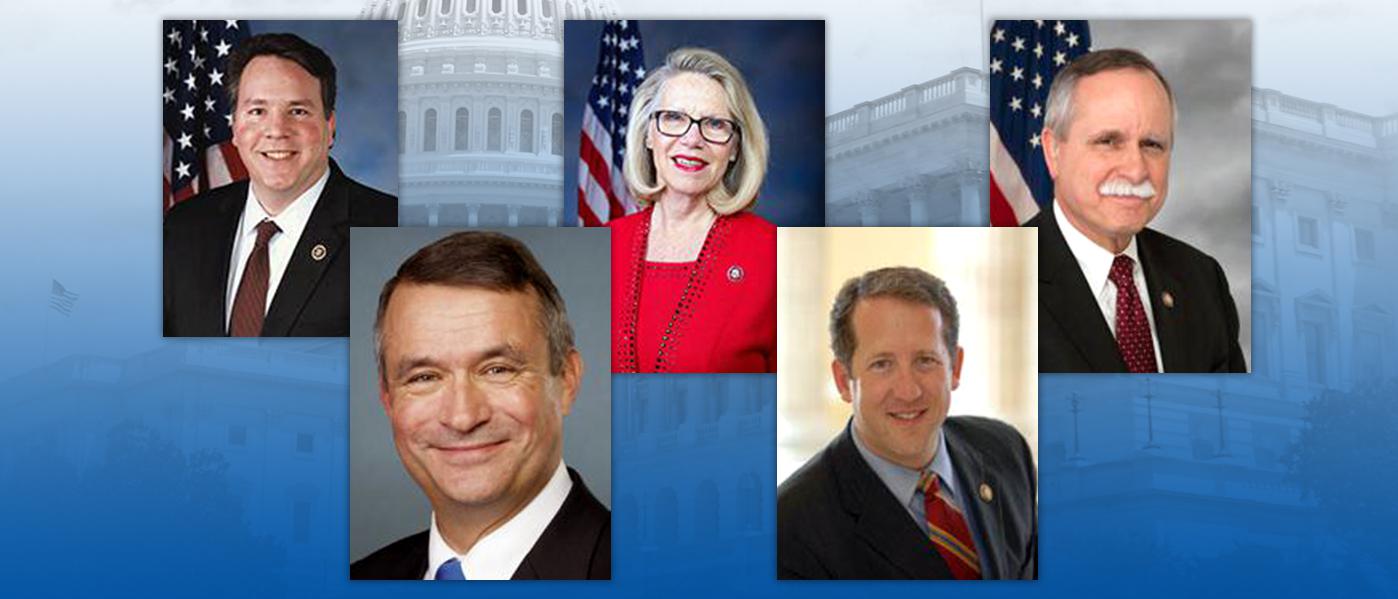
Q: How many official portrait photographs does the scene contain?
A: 5